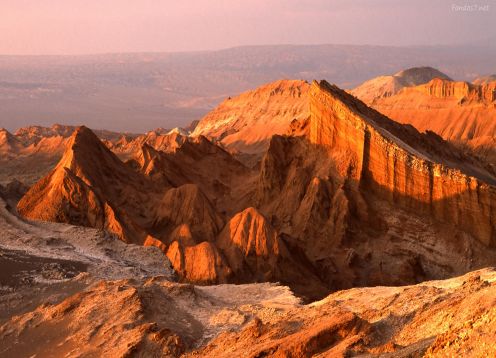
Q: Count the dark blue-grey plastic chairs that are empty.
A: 0